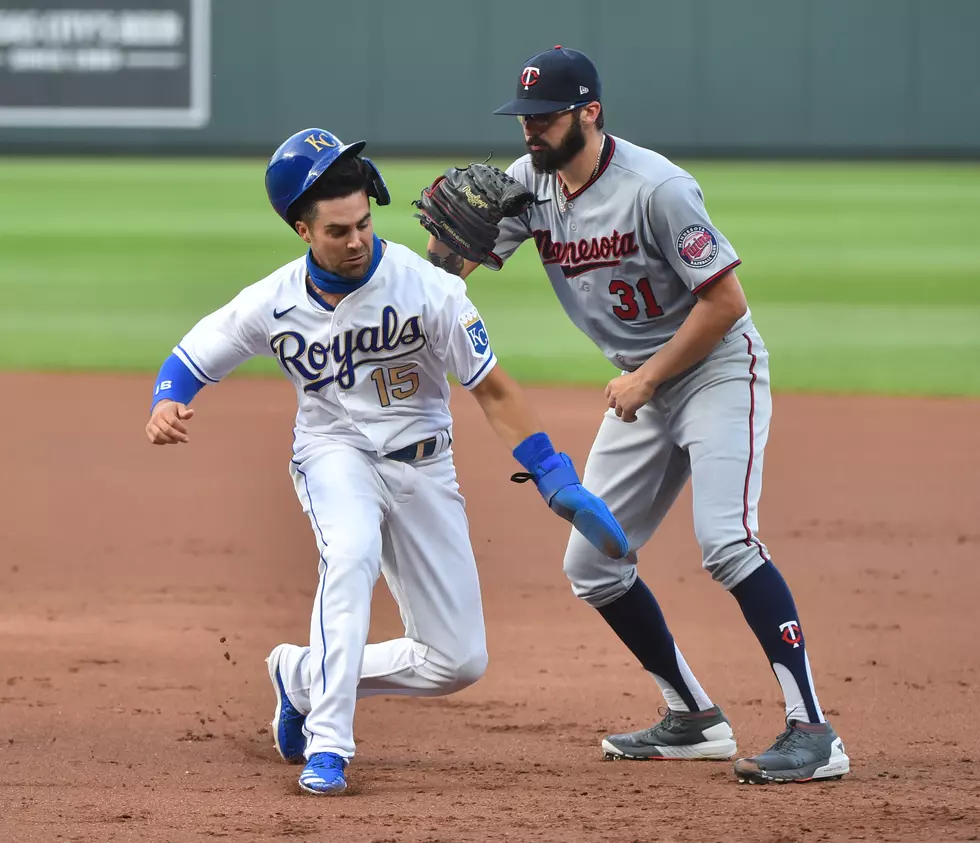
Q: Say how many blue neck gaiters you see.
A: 1